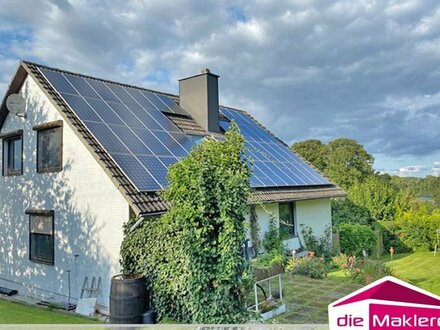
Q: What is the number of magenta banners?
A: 1